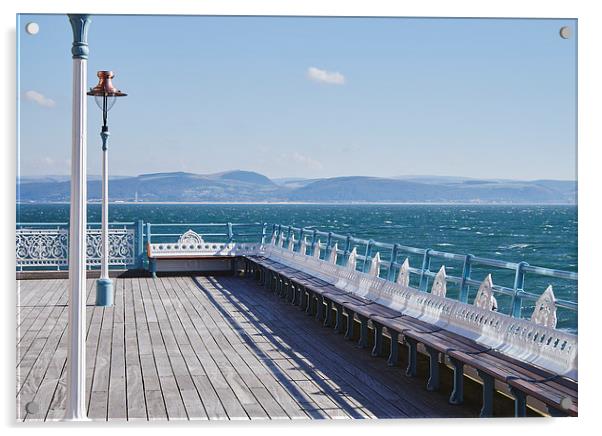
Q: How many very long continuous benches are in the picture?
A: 1